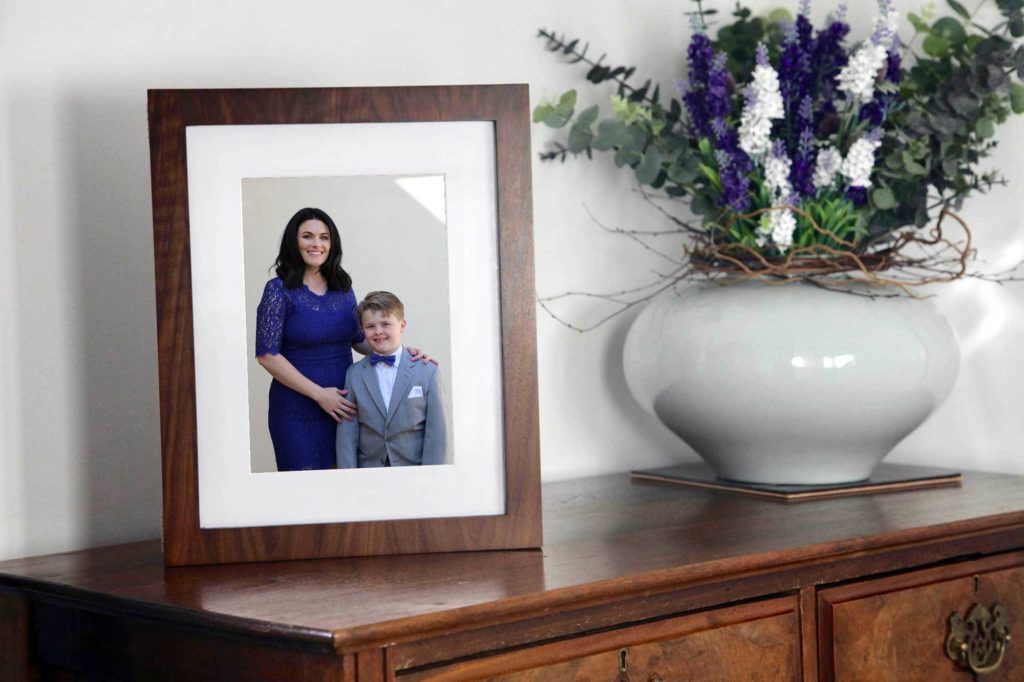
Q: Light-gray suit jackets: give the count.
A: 1